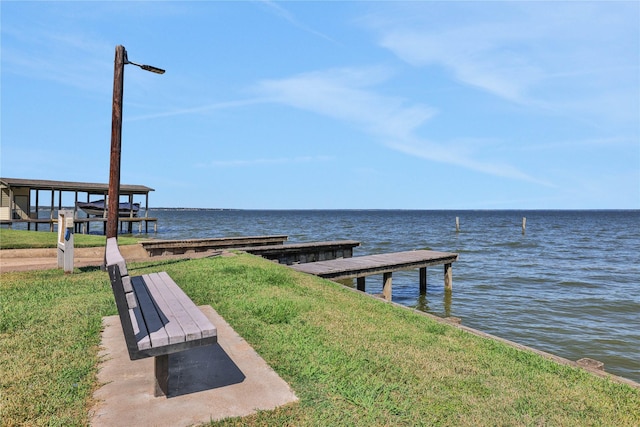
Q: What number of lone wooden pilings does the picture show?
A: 2